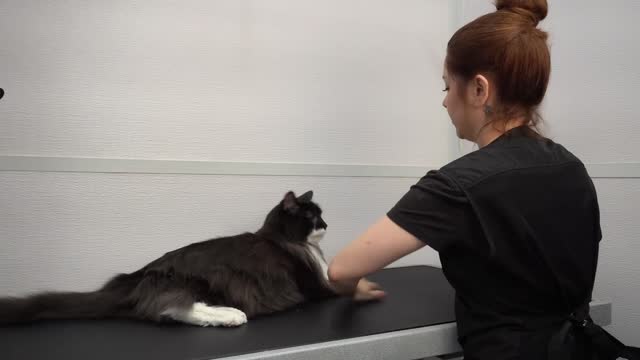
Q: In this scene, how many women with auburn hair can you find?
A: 1